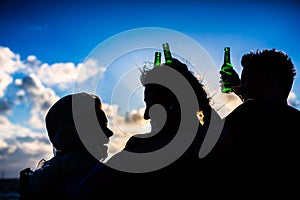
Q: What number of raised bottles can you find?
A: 3